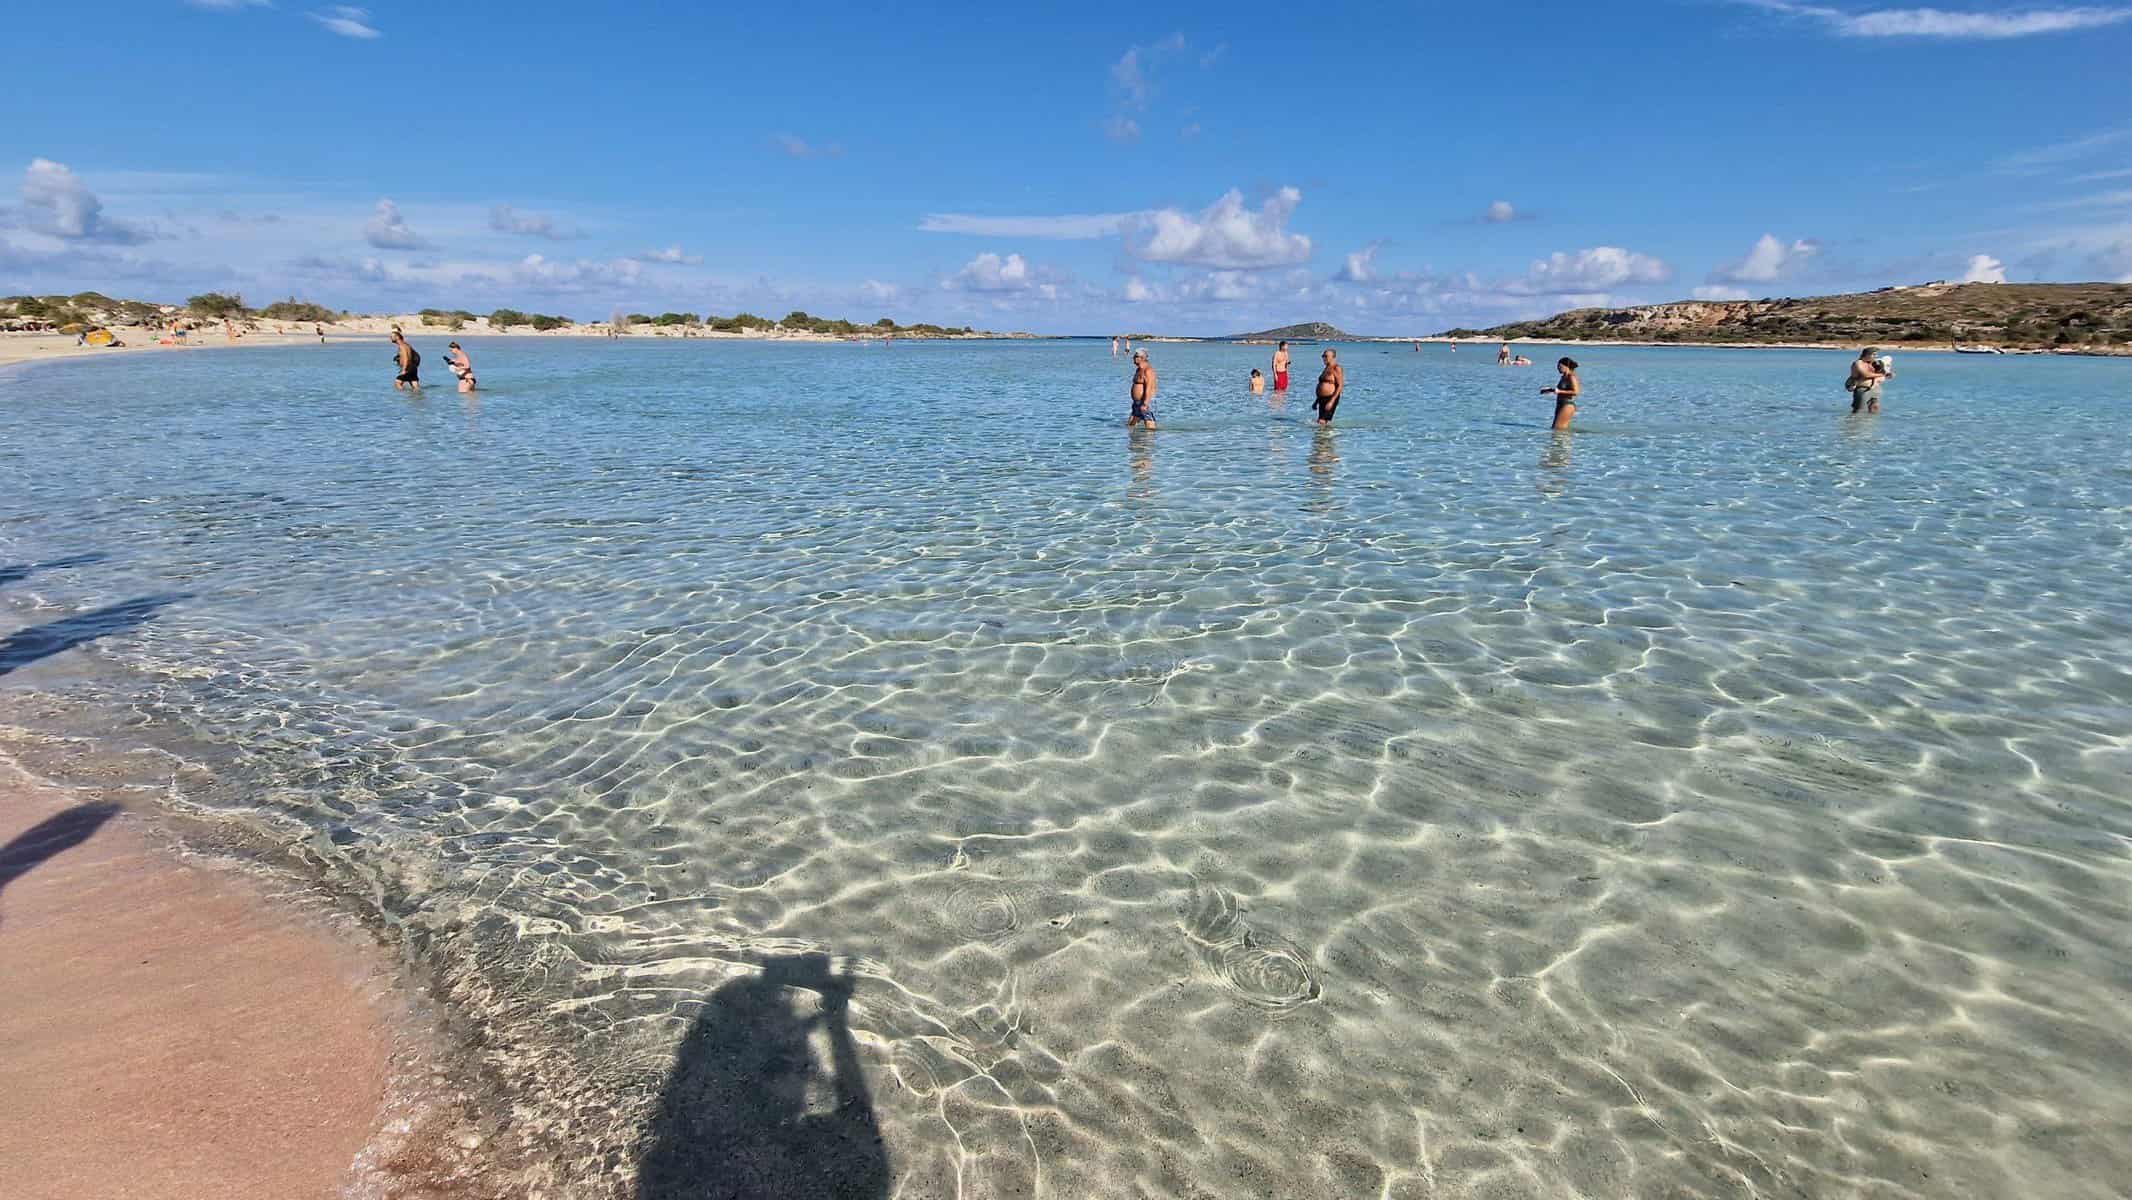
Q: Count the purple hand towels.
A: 0